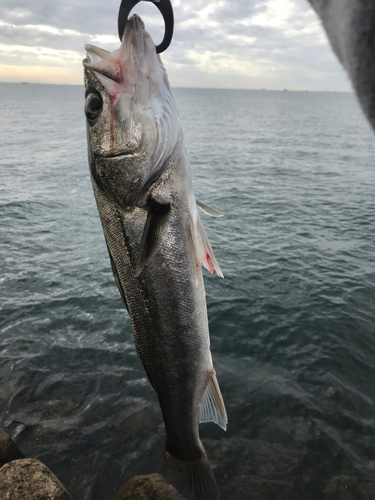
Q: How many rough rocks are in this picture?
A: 3